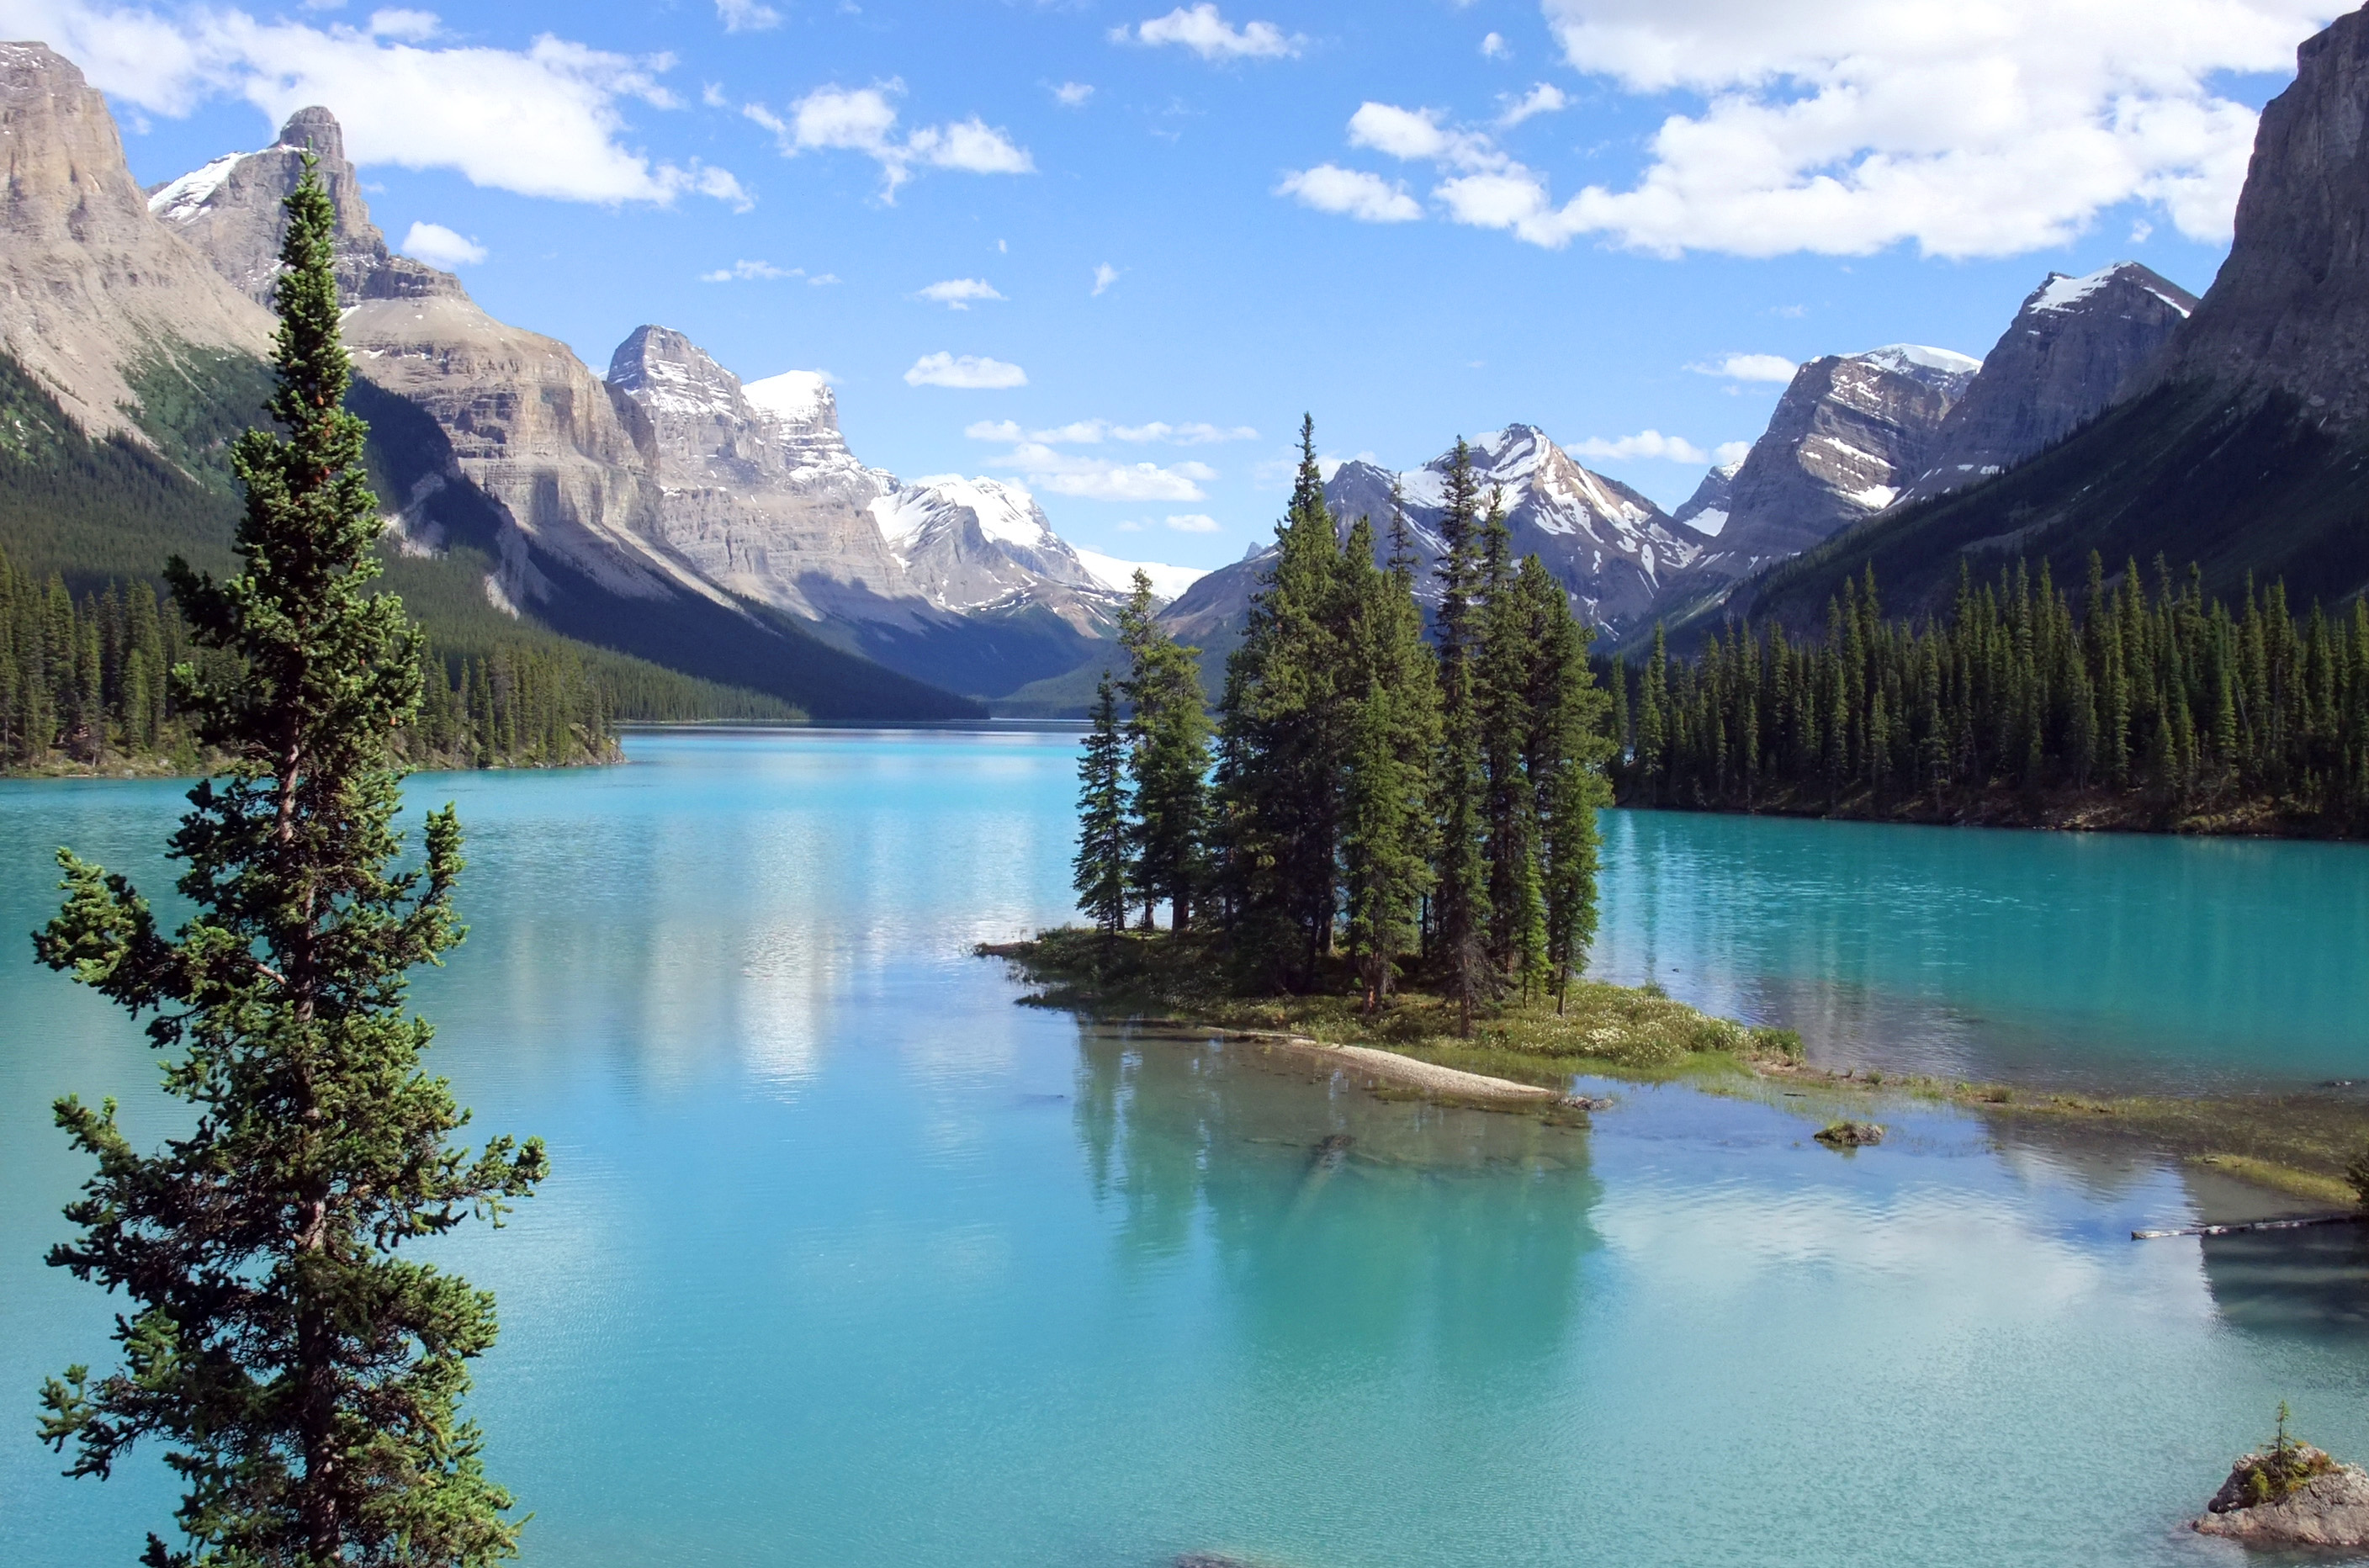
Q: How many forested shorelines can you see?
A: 2